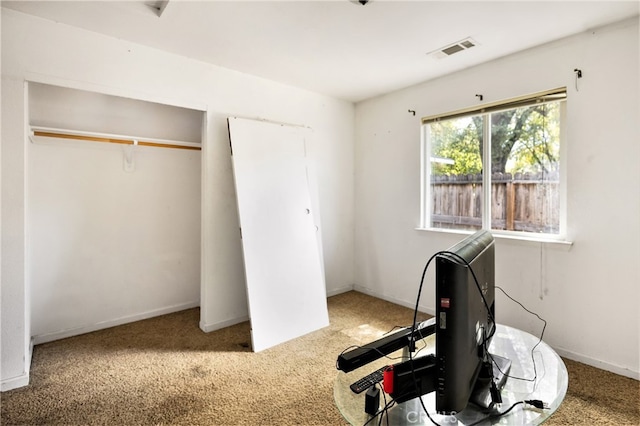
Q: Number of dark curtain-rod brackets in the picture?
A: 3